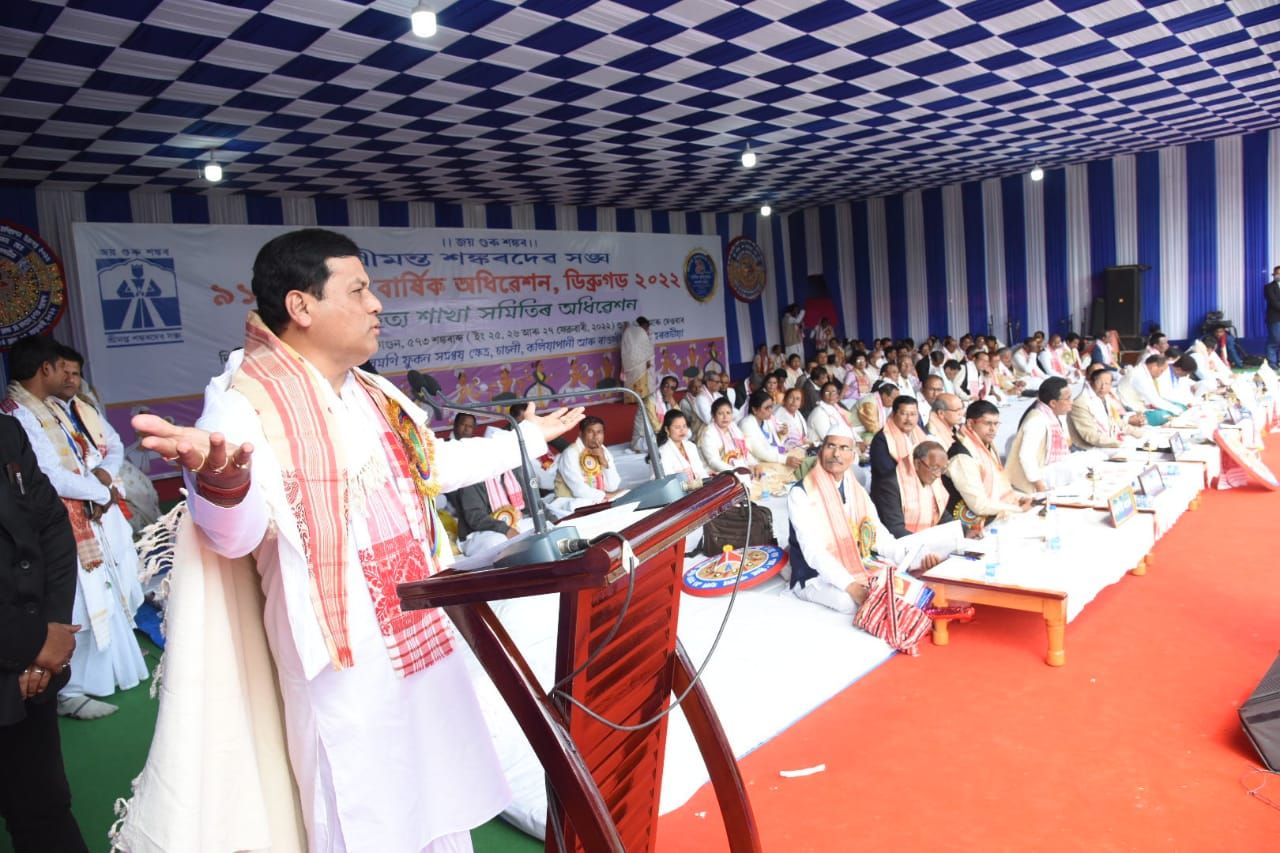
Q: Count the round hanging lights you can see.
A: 5